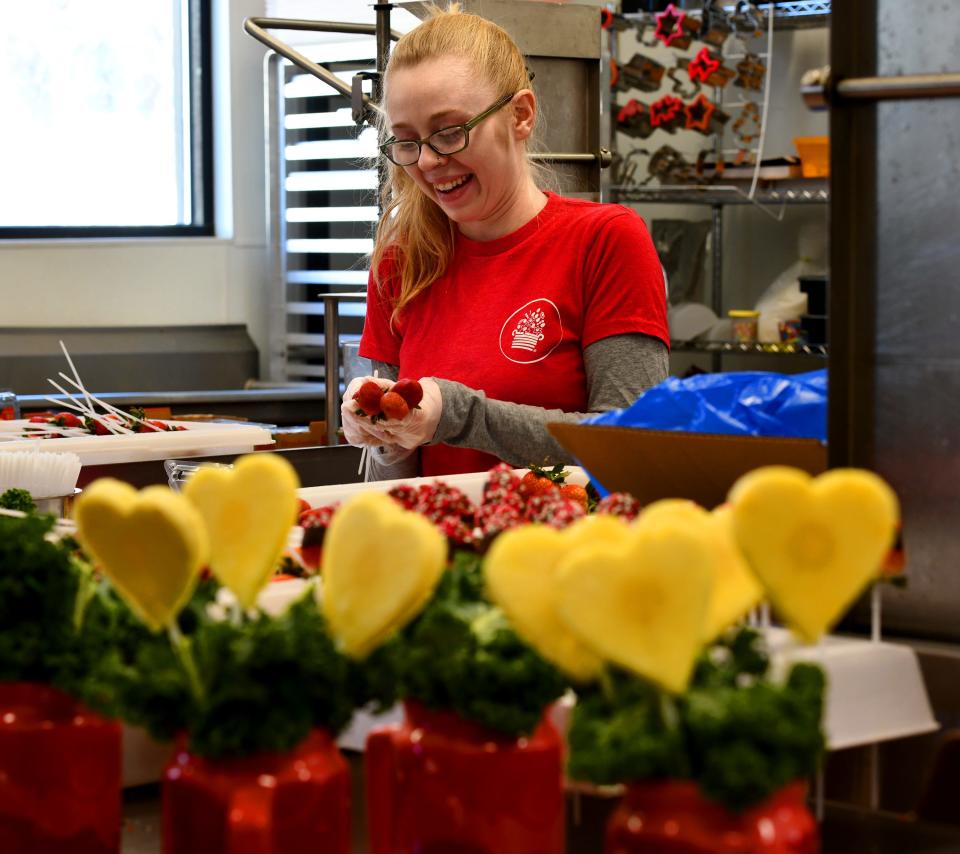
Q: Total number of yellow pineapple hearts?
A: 7